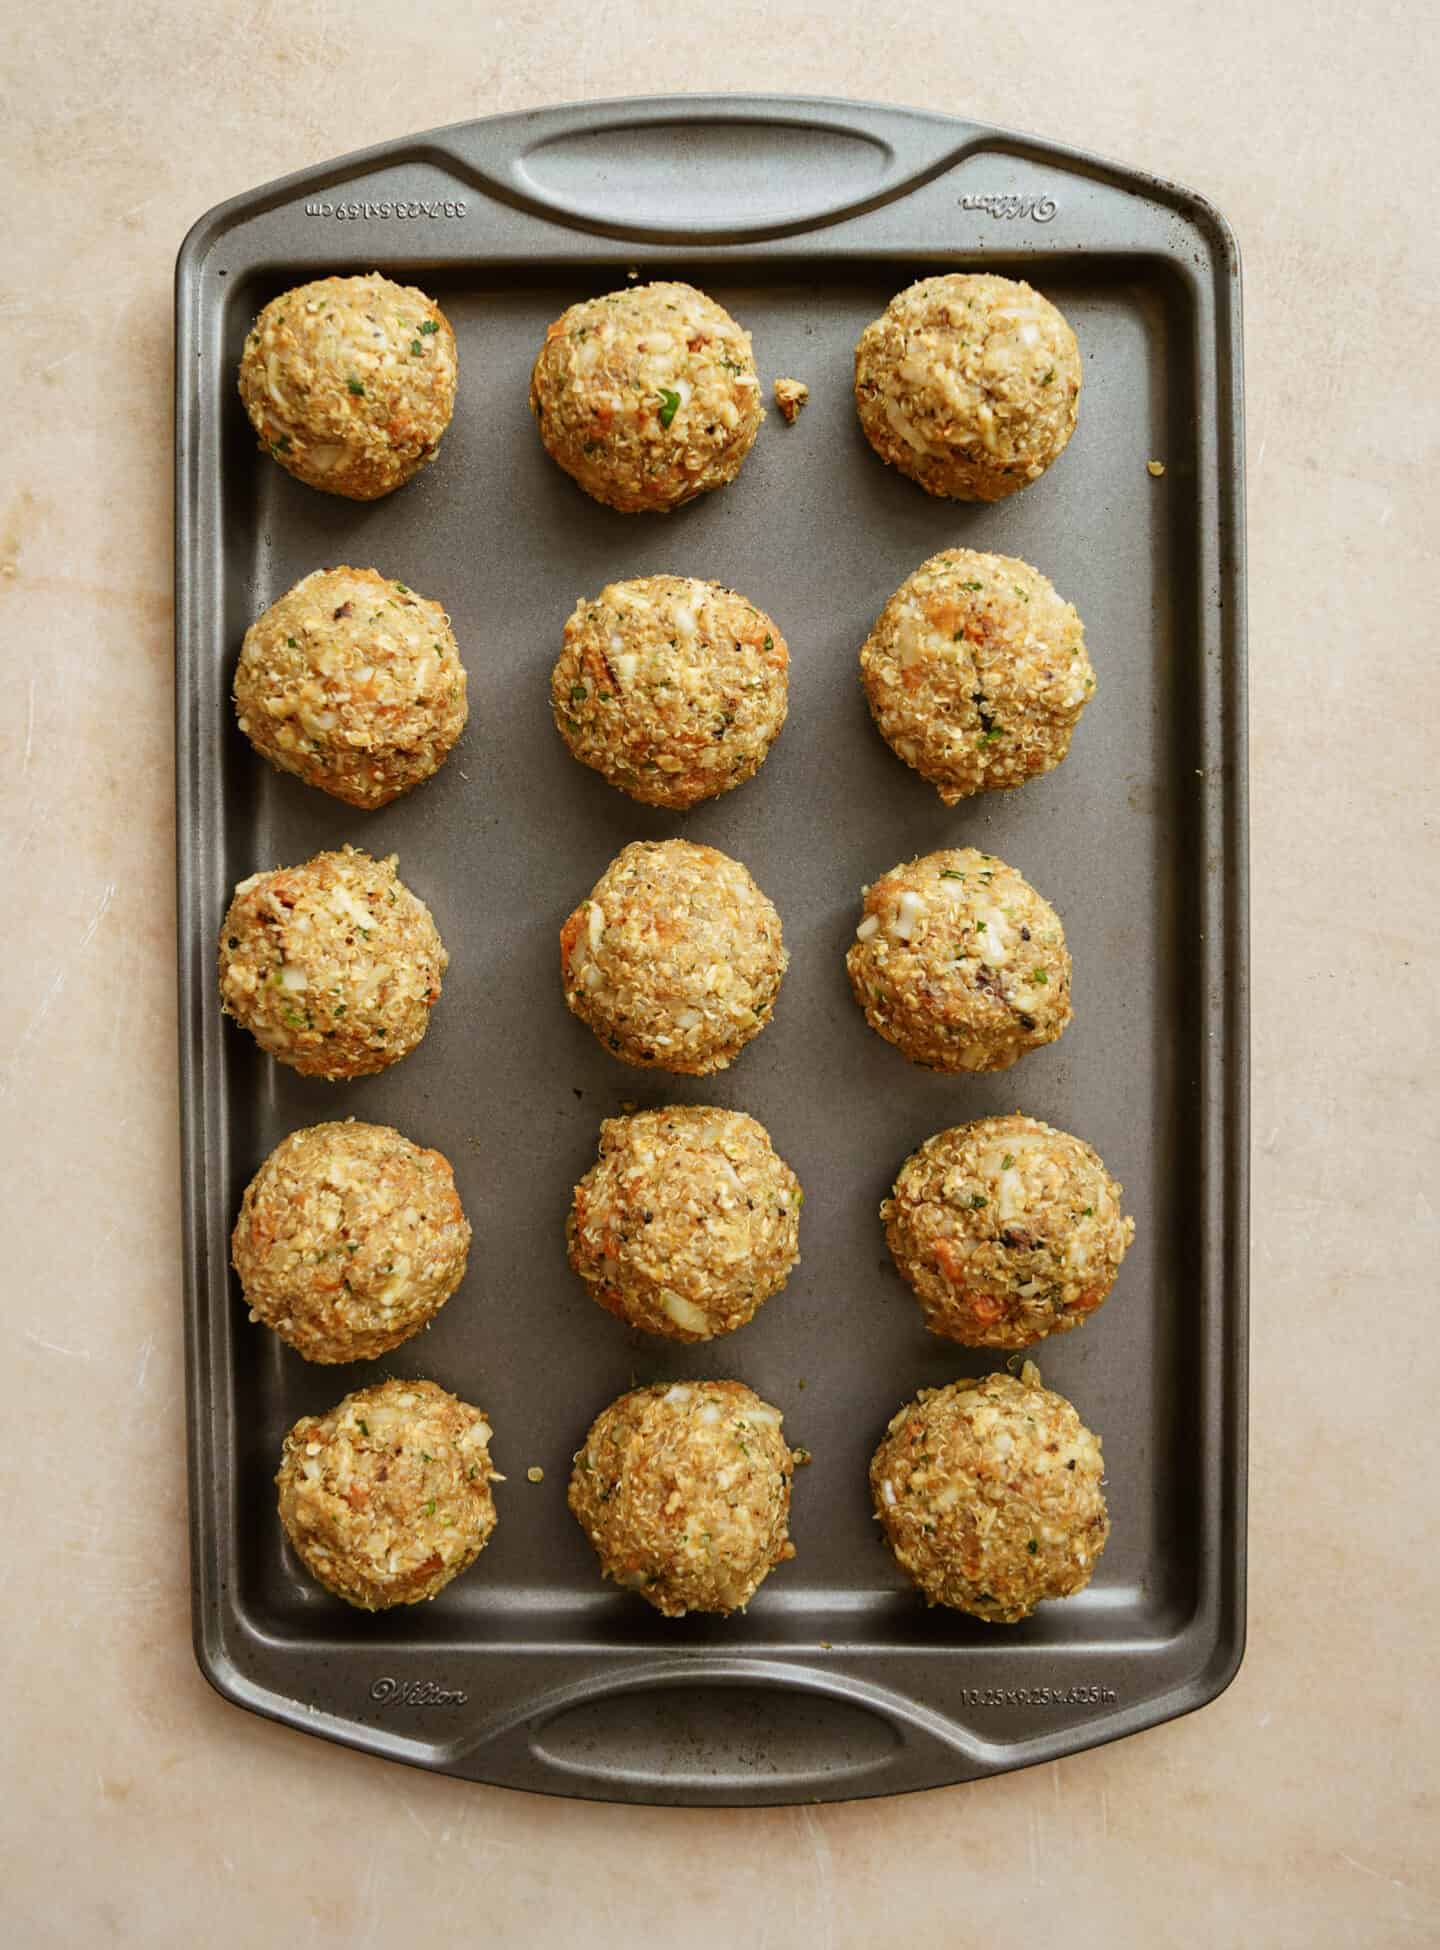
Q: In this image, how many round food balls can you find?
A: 15